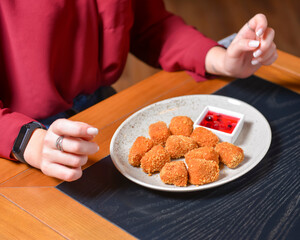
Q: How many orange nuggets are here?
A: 10